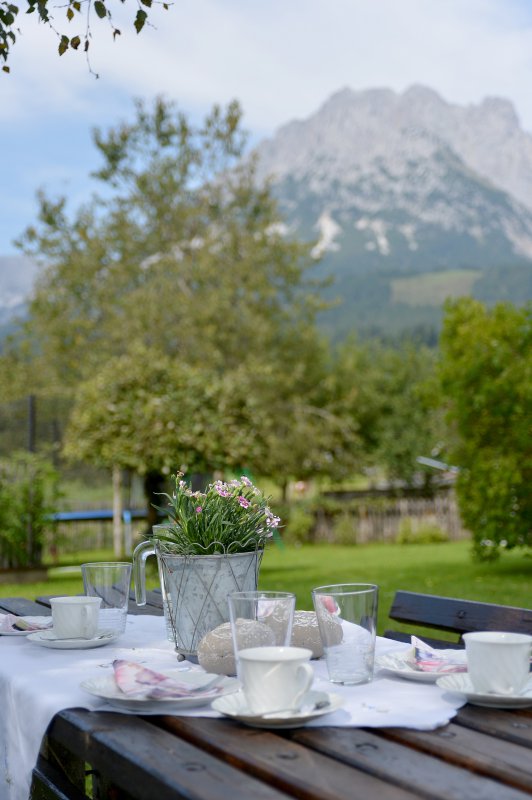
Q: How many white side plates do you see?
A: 3